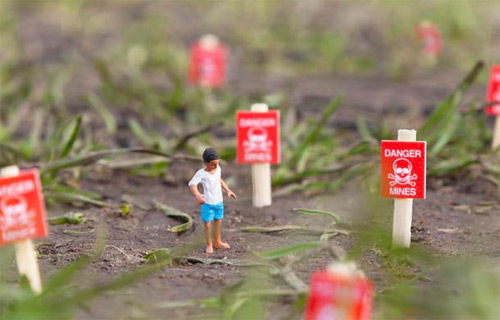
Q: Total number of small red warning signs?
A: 7